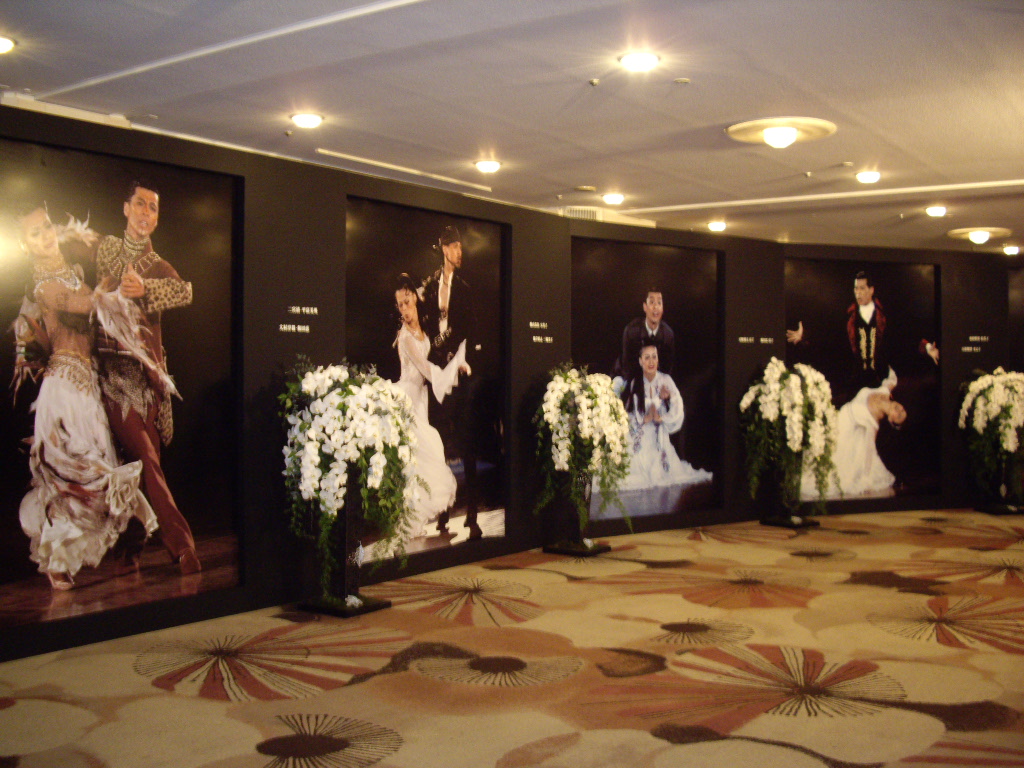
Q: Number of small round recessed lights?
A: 9